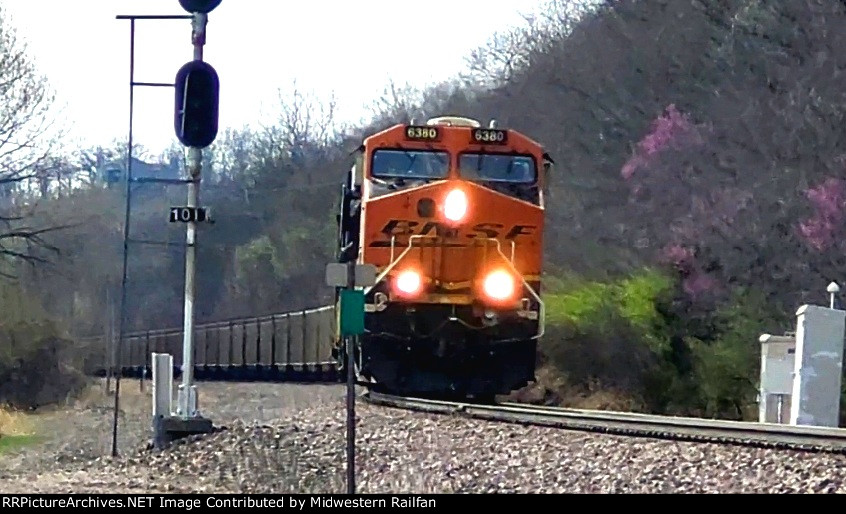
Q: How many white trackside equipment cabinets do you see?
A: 2